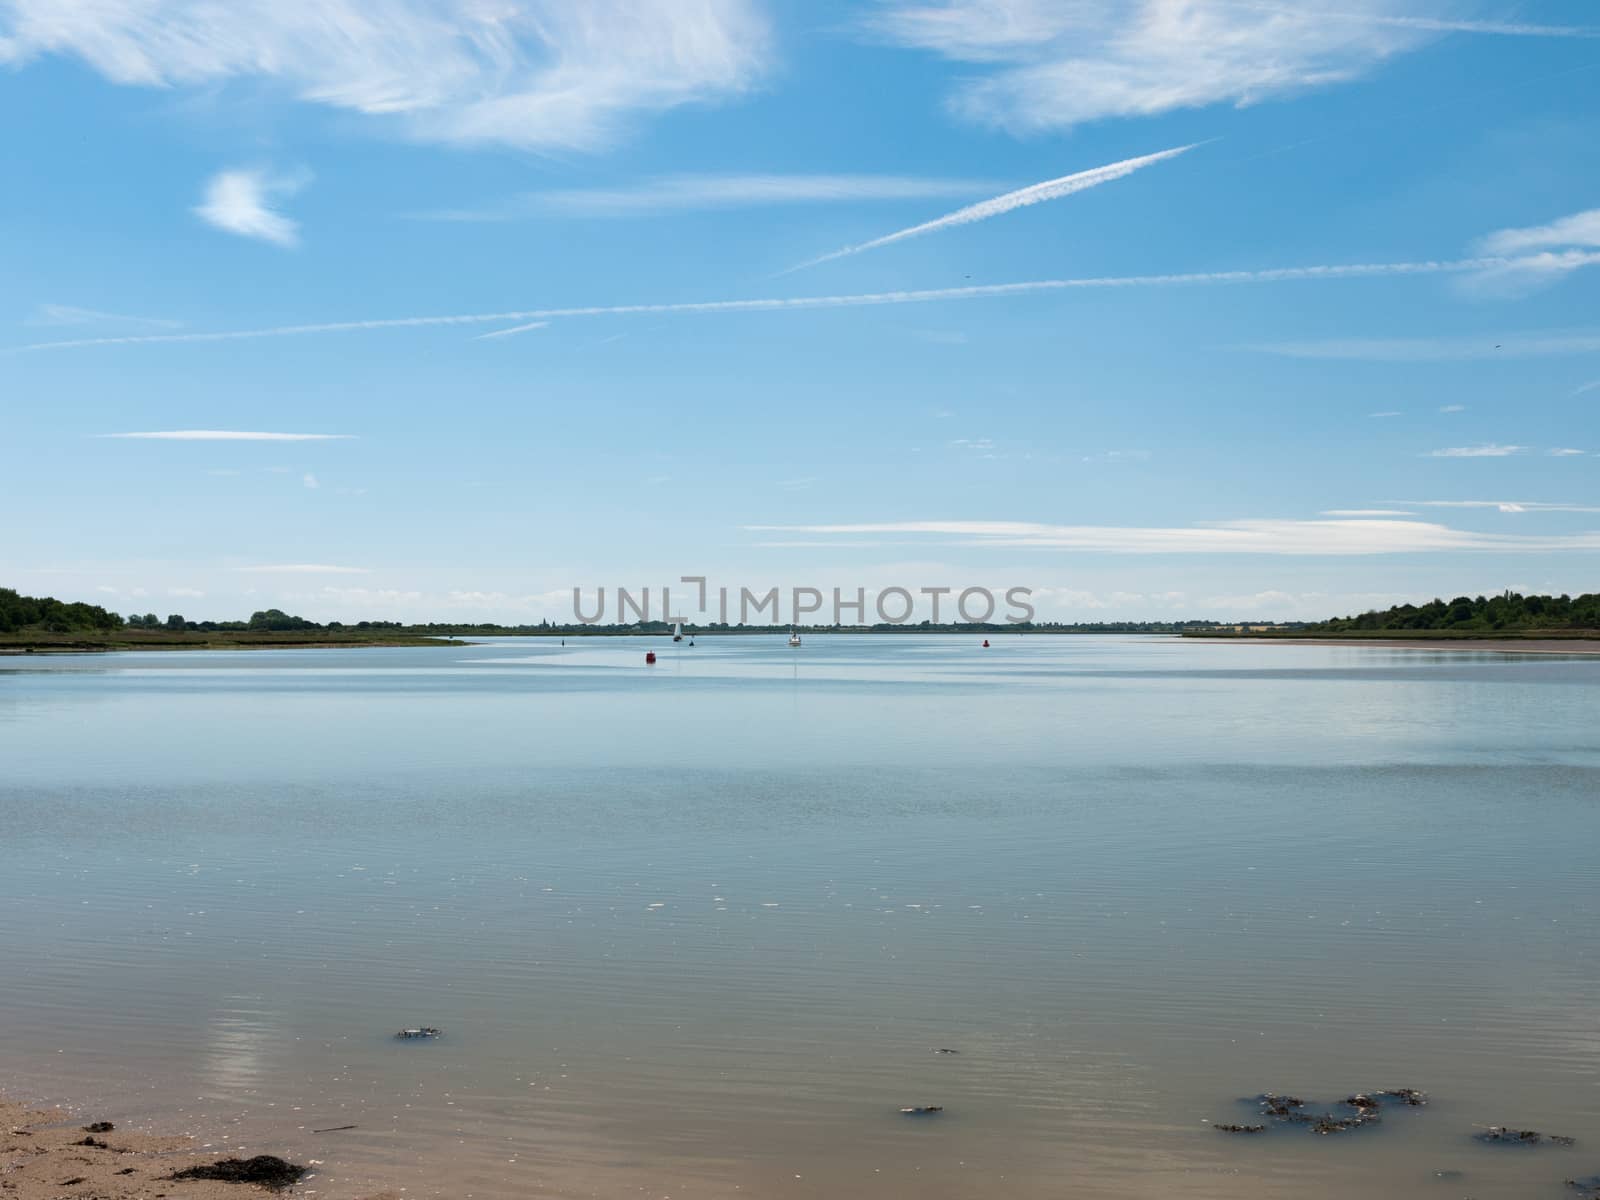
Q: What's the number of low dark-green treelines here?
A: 2